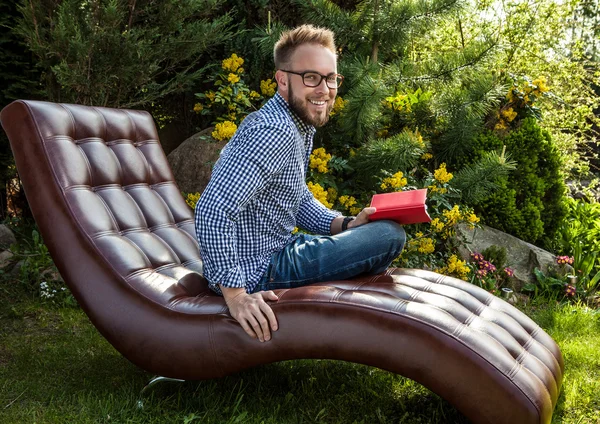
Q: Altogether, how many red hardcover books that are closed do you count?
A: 0